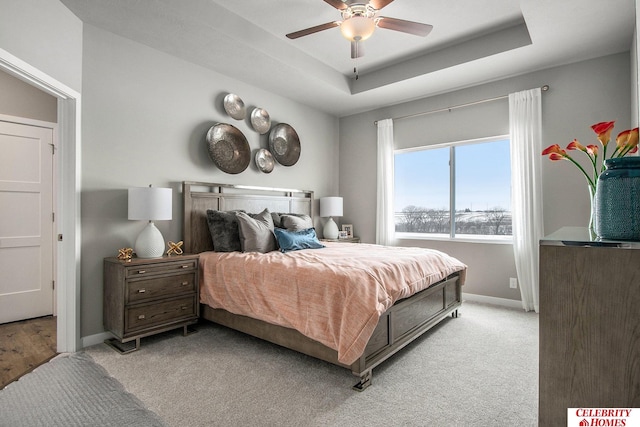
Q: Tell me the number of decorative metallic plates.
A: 5